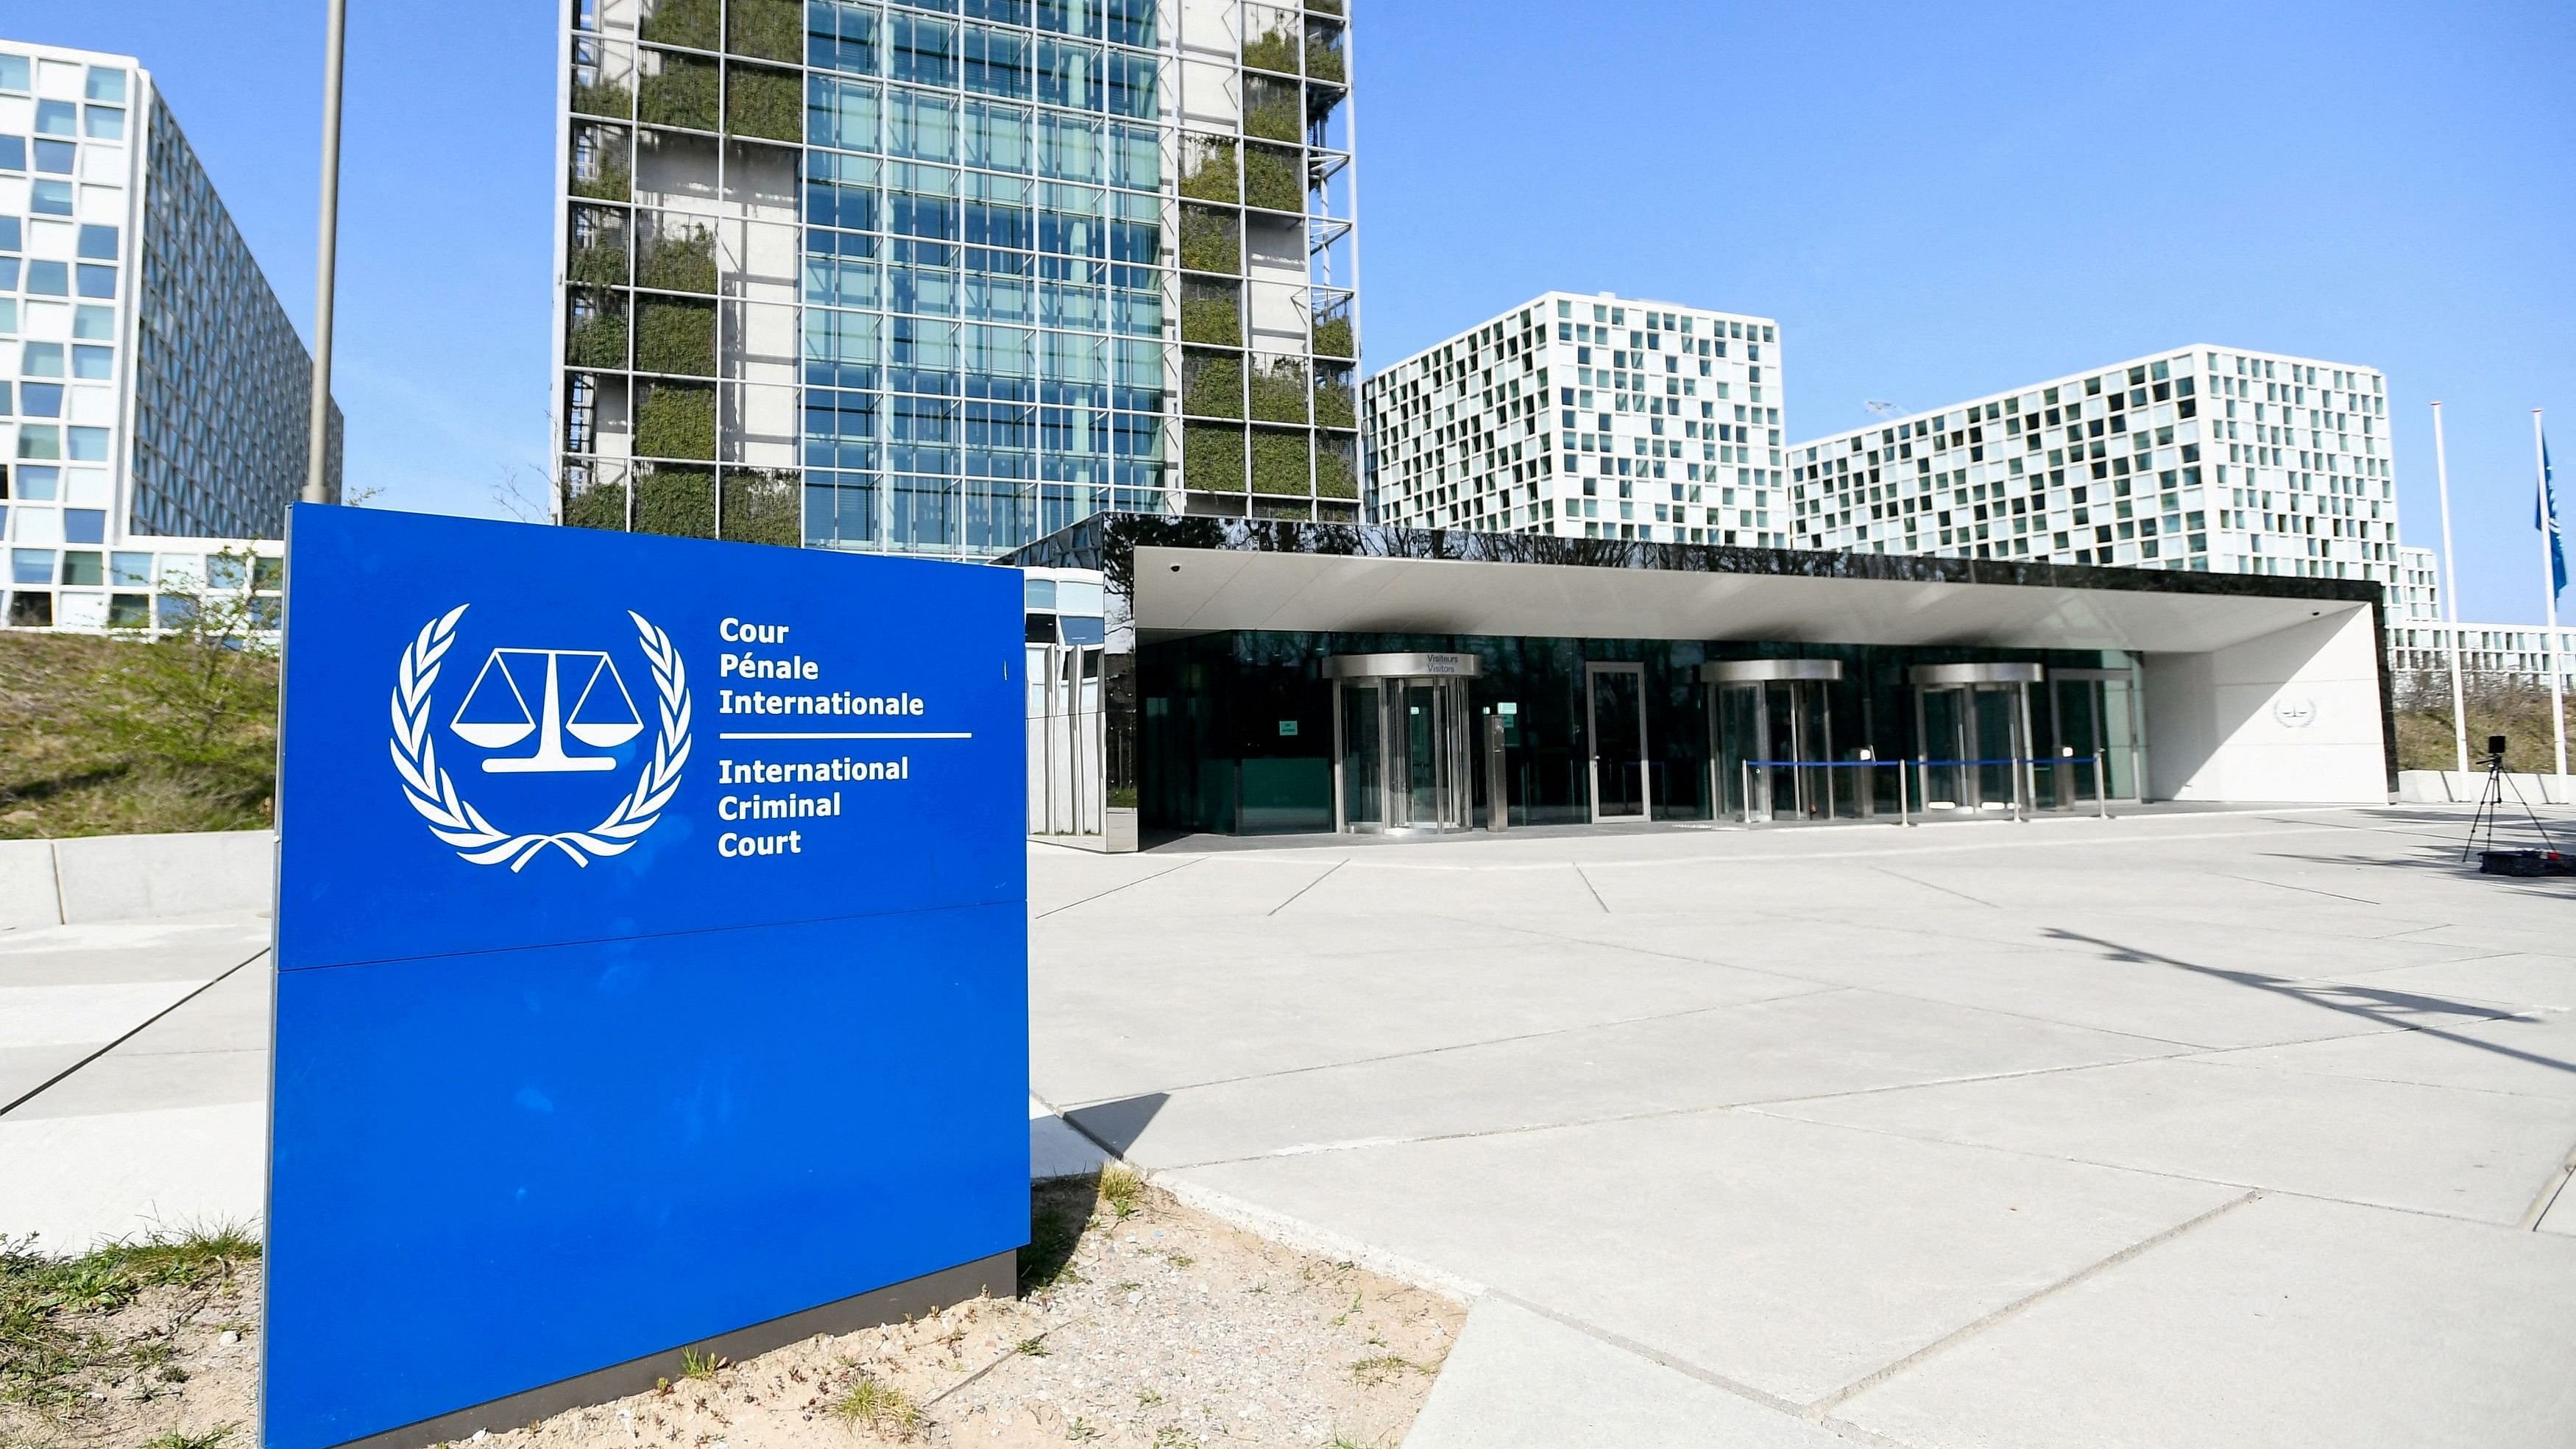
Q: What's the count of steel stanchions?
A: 4